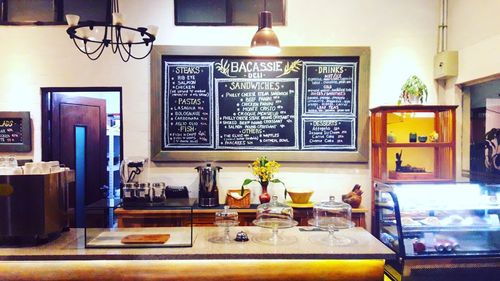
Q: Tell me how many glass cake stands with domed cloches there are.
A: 3